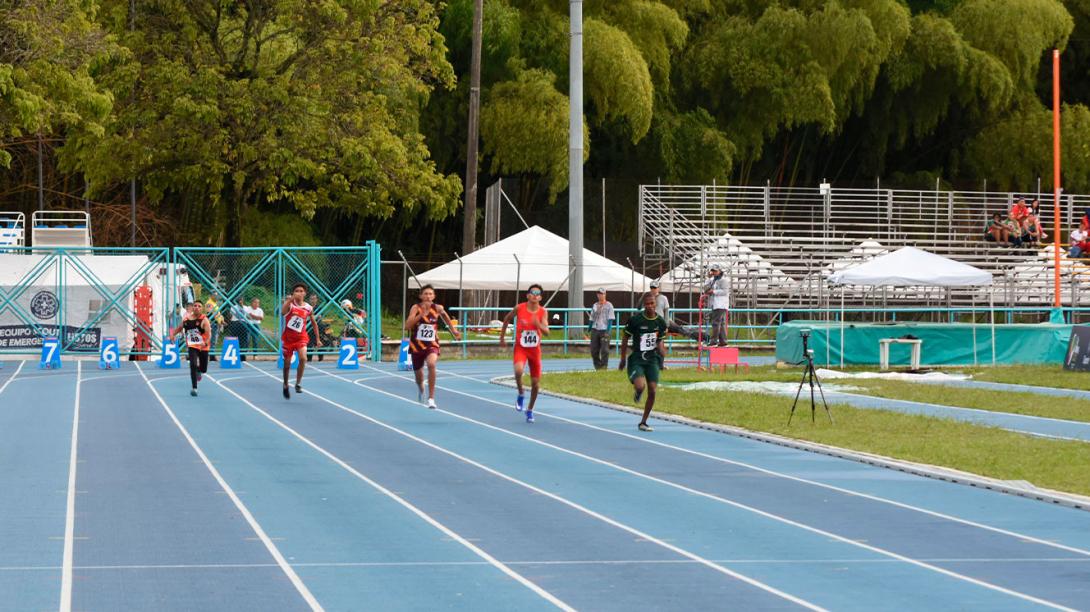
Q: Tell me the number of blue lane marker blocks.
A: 7